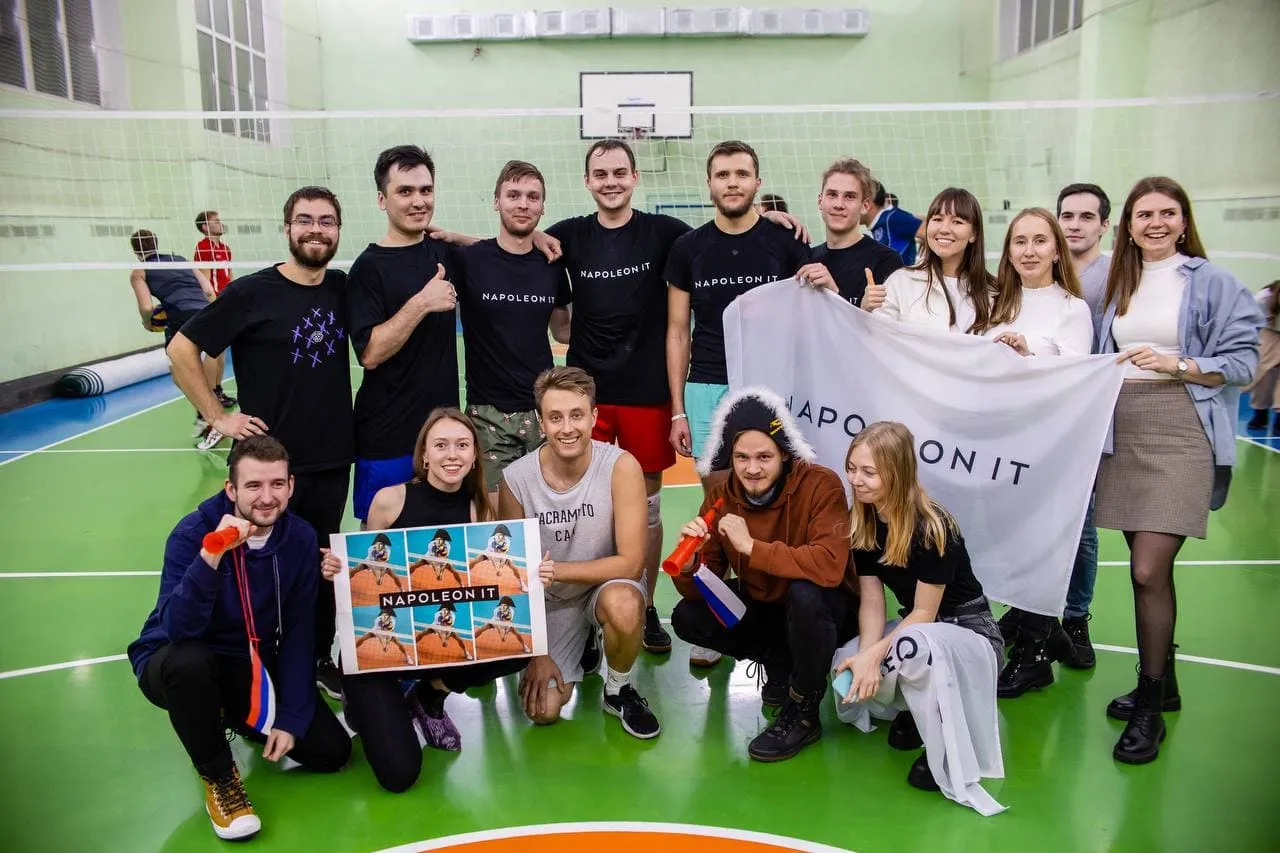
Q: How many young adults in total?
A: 15